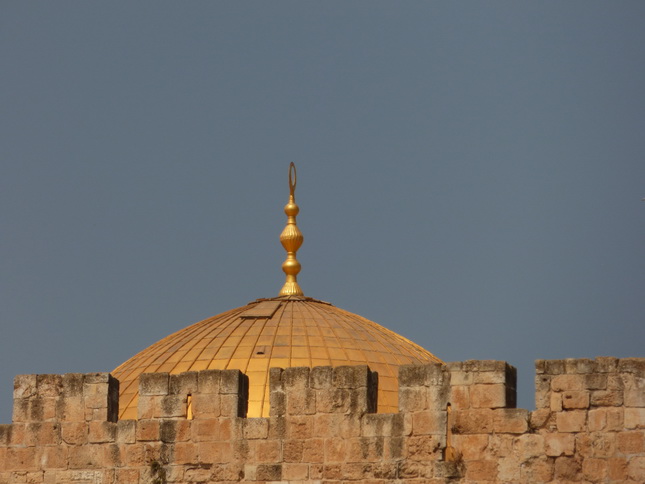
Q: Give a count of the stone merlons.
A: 5